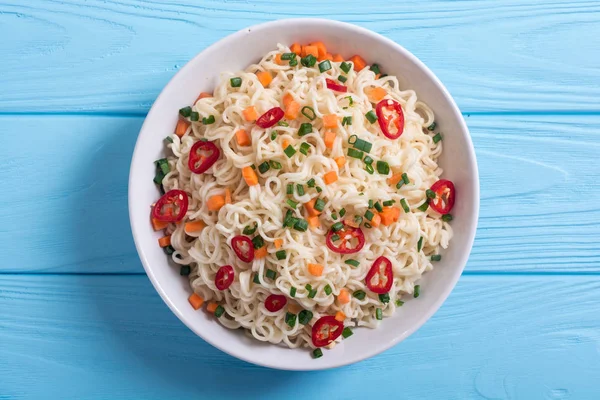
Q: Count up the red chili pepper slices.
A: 12